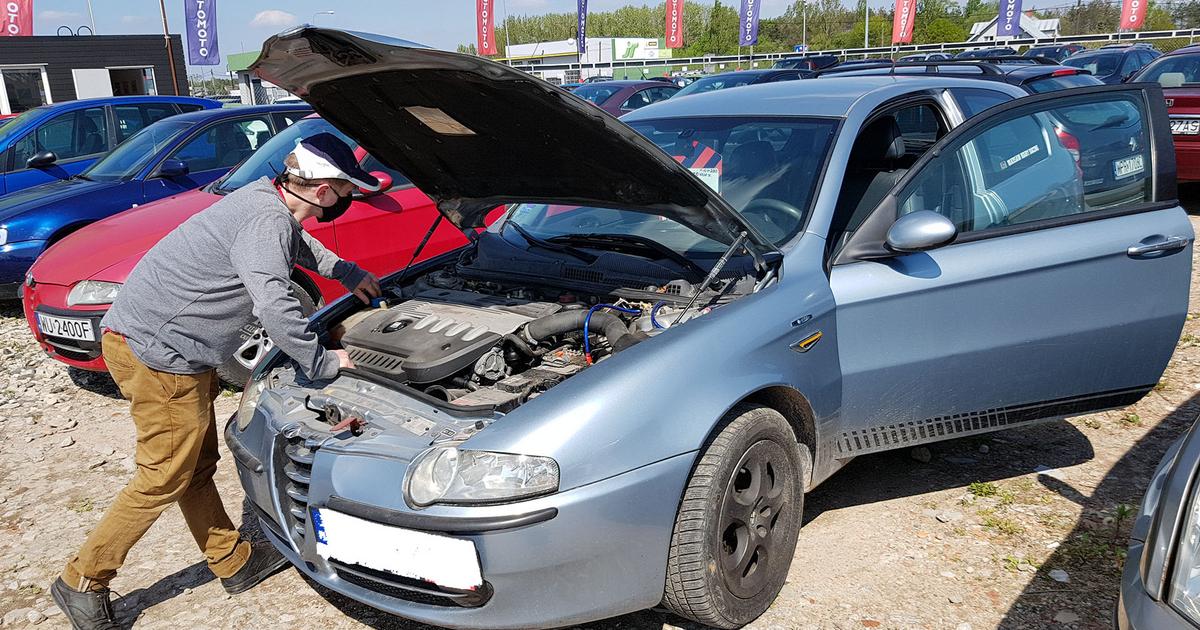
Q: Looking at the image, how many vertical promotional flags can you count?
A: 9